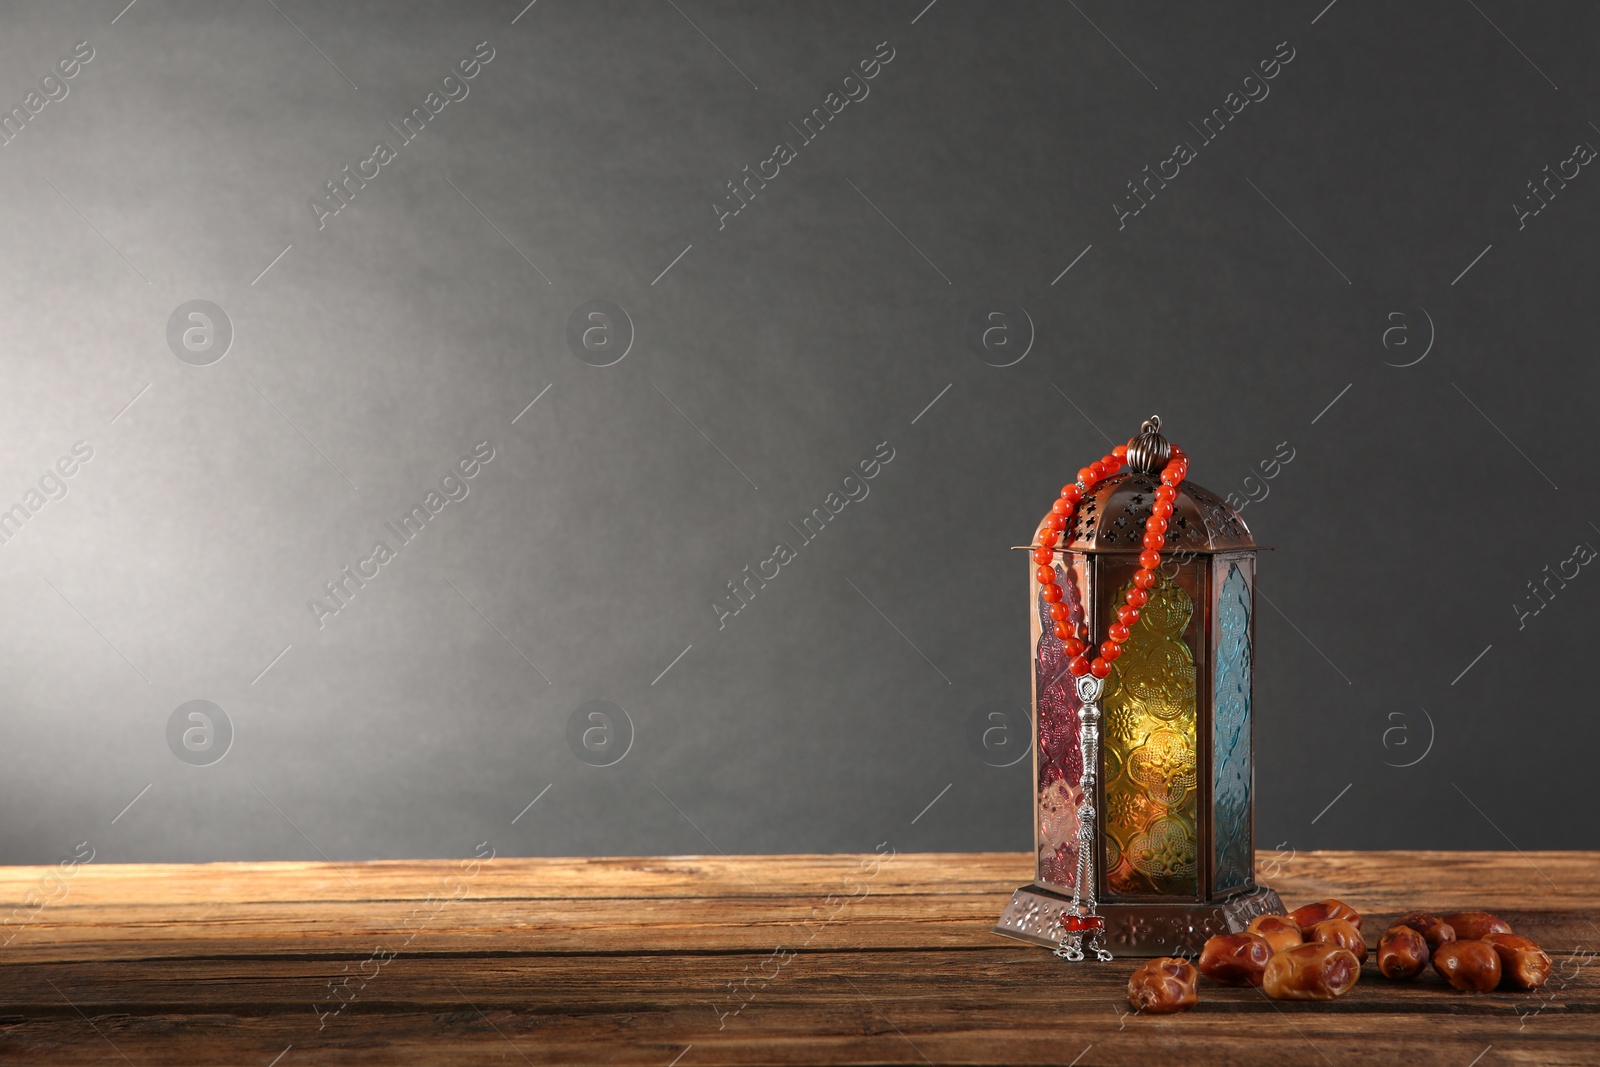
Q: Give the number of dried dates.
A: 11